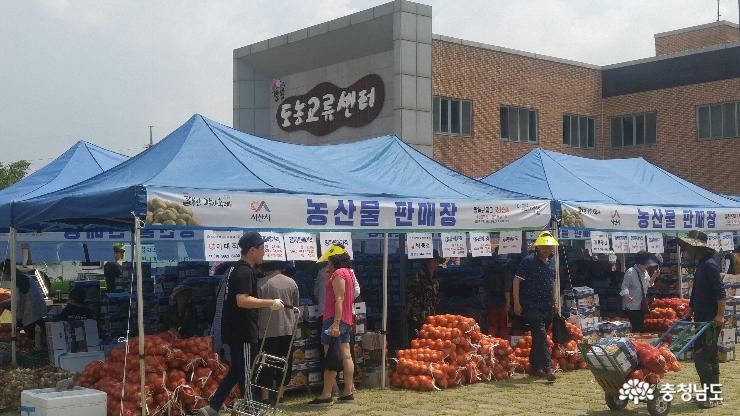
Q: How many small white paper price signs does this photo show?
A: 14